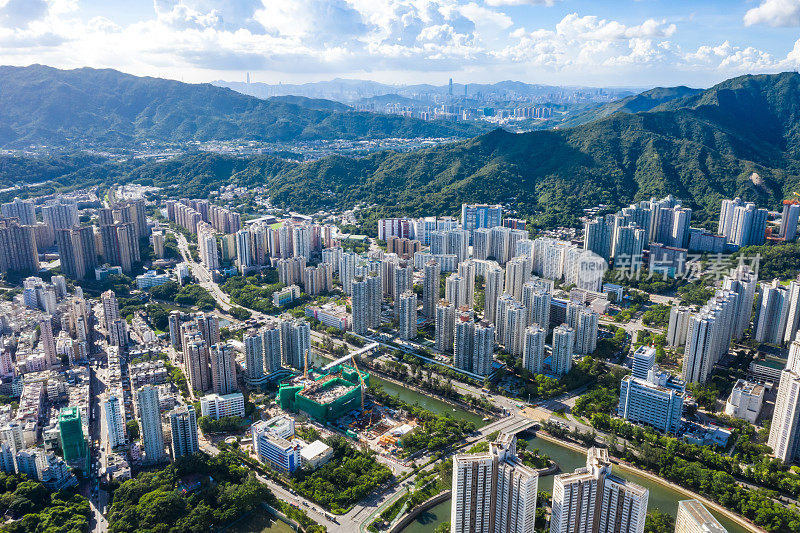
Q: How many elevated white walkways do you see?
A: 1